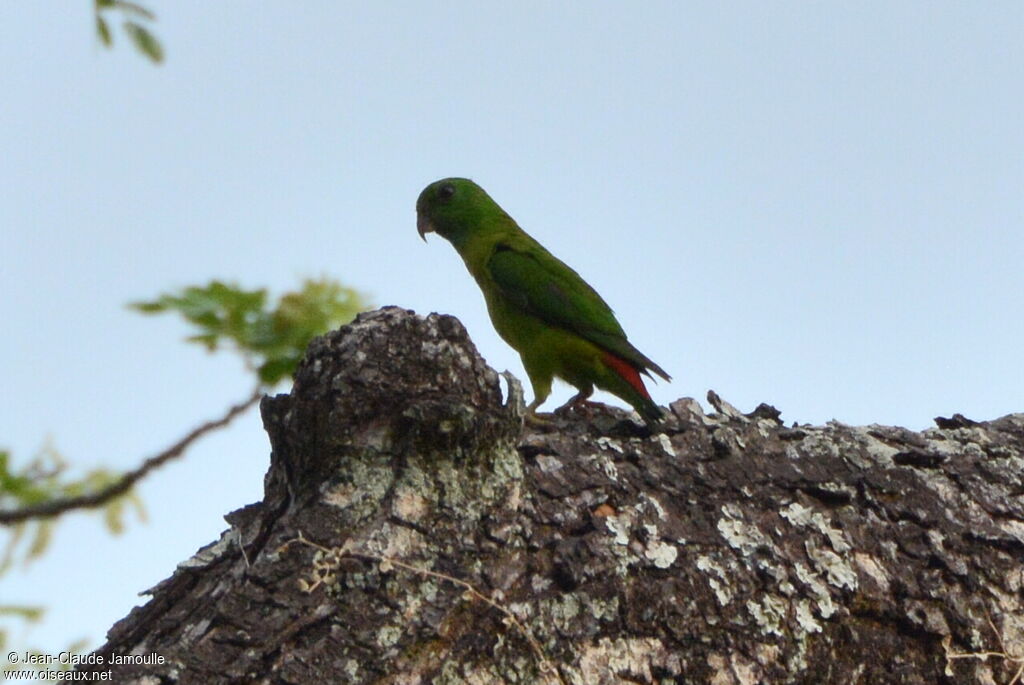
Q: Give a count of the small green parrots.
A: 1